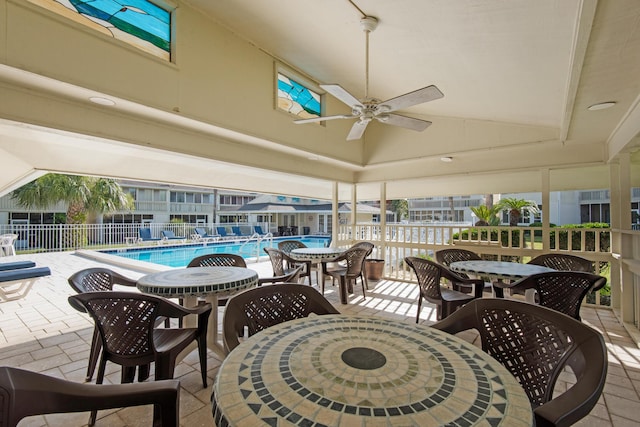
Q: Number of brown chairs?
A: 15